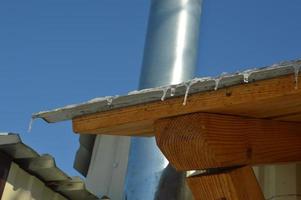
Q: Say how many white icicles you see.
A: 8